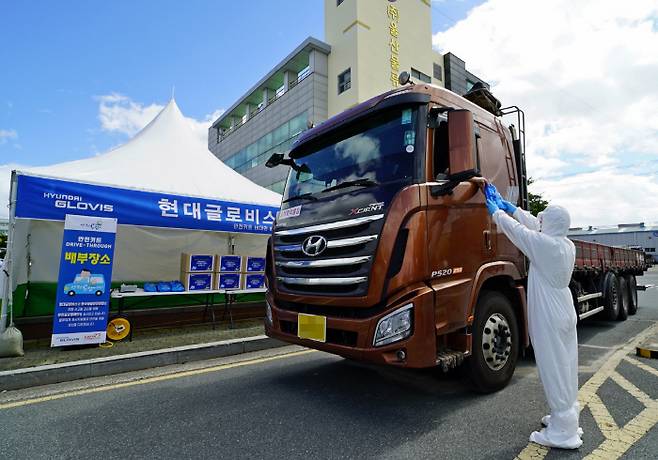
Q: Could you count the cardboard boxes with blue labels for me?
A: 6